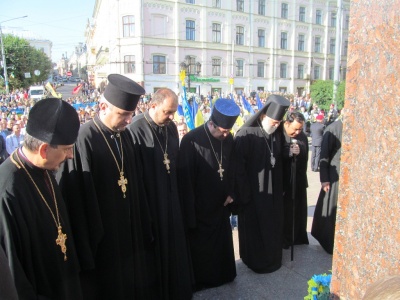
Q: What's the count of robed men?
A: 7